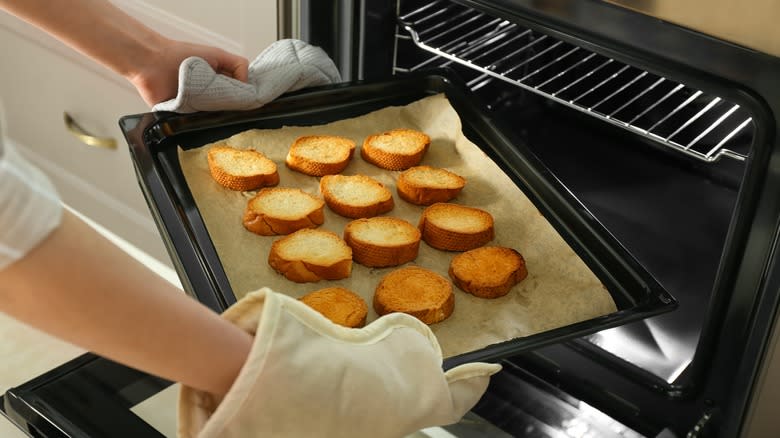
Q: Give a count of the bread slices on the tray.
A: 12